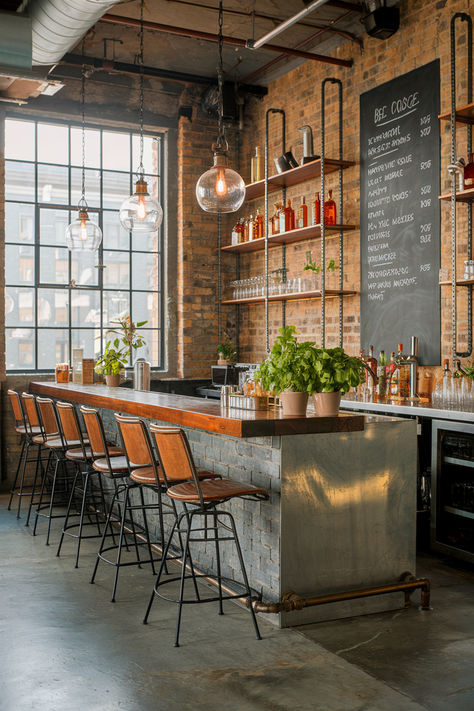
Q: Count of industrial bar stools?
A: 7